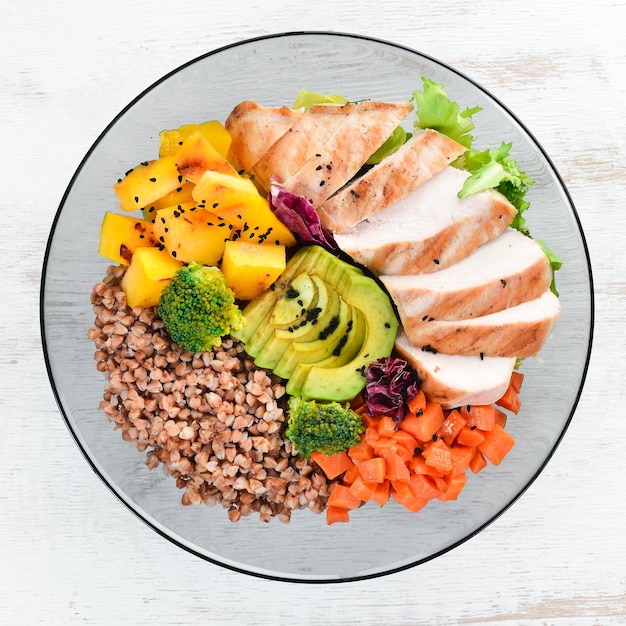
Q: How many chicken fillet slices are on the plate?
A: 8